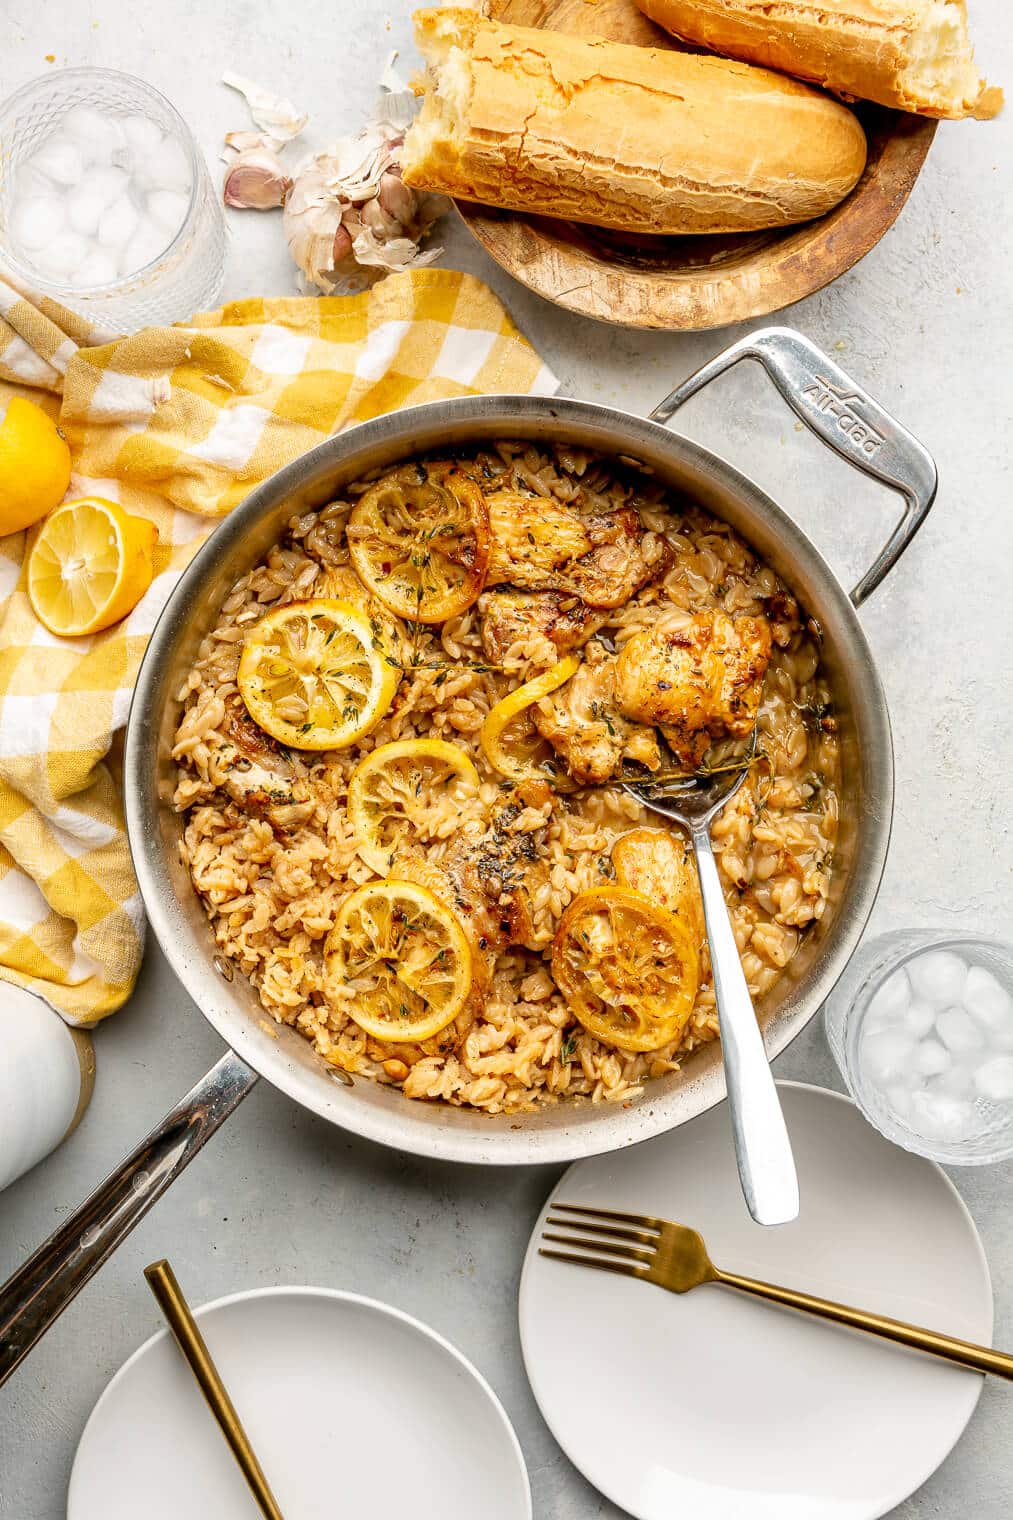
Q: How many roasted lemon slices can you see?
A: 6